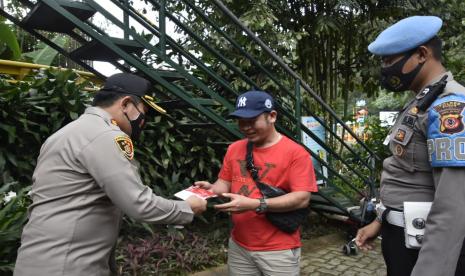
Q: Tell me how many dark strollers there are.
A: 1